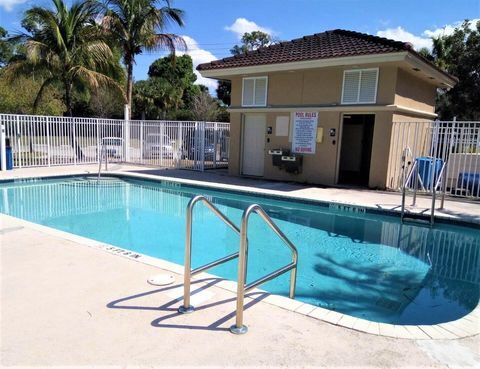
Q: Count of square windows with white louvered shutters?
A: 2